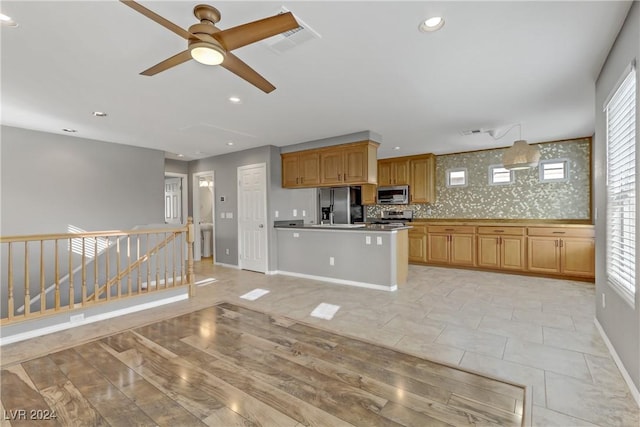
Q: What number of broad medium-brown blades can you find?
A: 4